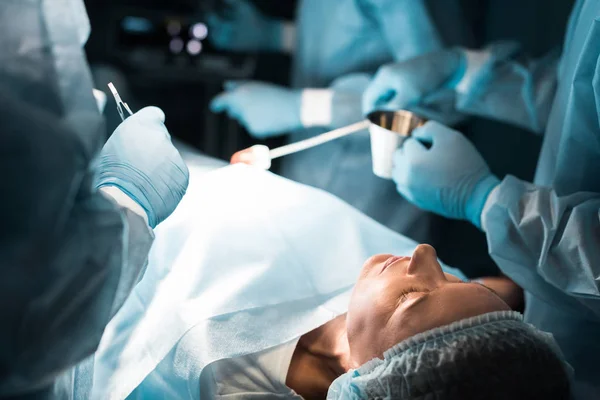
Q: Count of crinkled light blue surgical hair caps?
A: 1